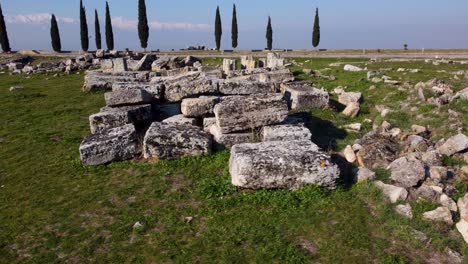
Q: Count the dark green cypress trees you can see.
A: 10